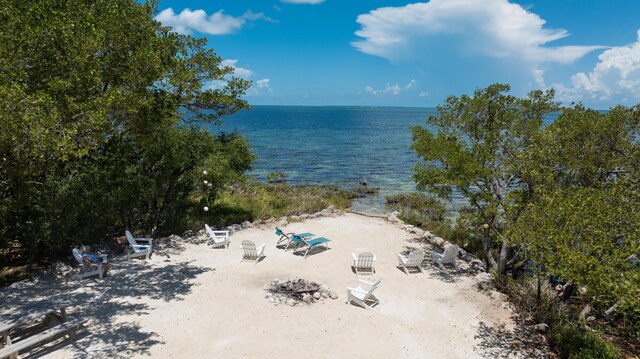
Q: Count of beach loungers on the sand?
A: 2